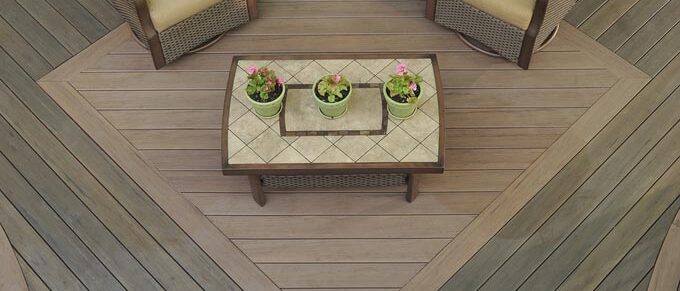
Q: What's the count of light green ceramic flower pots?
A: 3